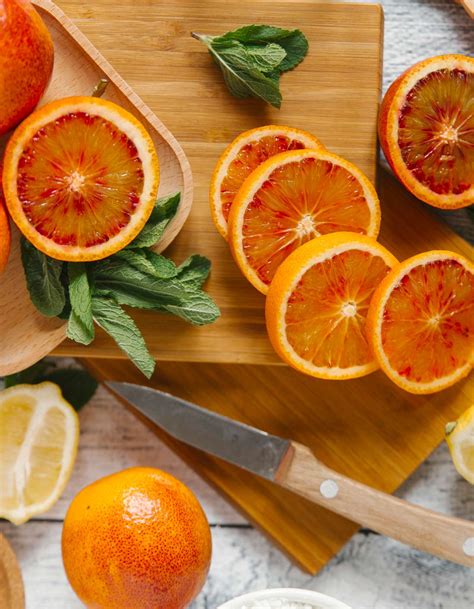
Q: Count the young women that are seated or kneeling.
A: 0